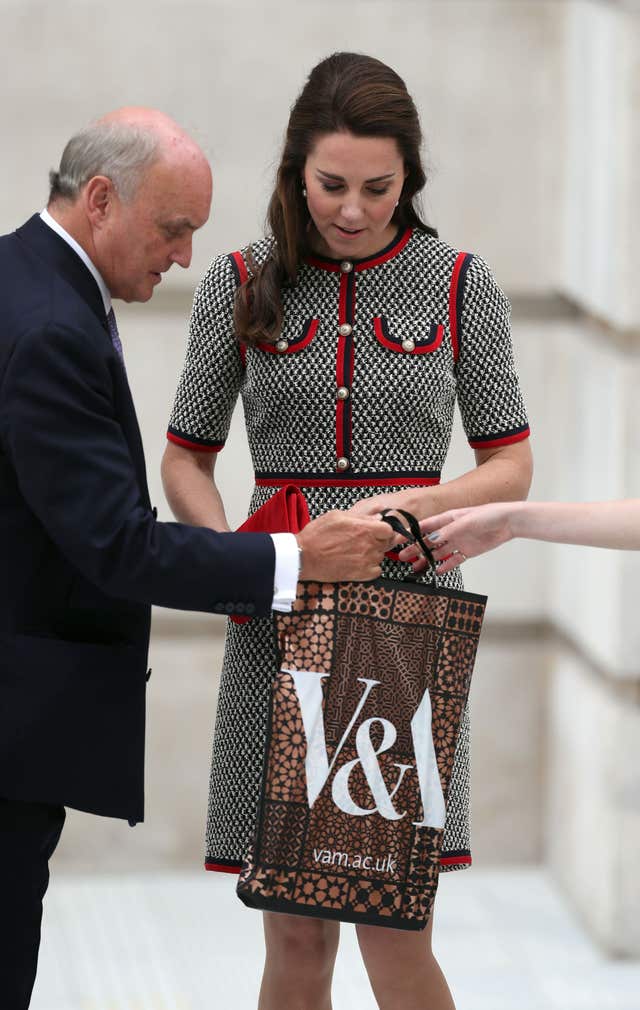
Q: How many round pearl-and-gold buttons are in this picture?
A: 6